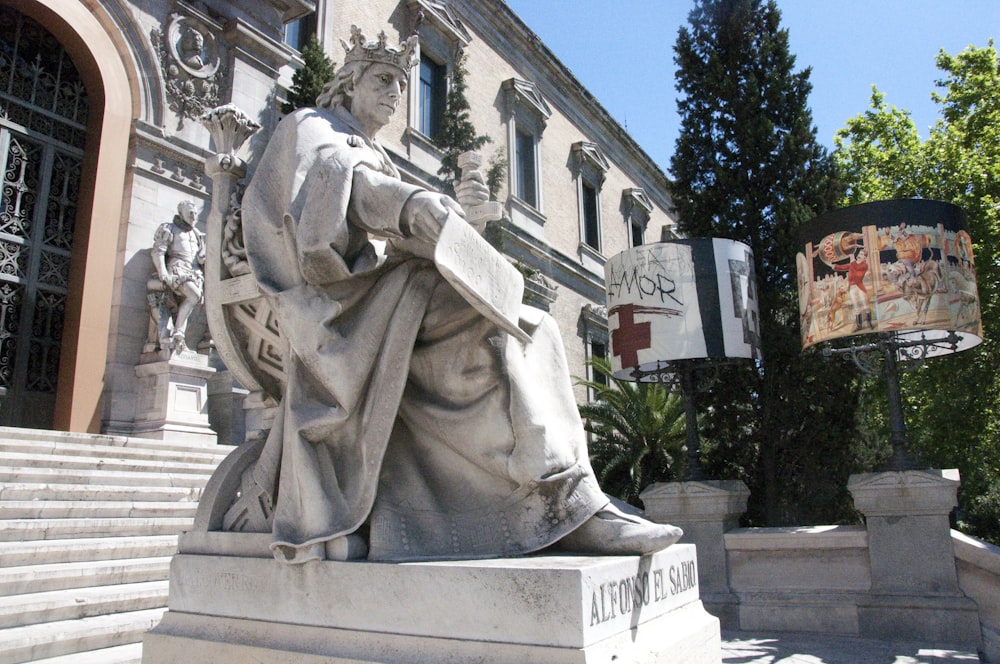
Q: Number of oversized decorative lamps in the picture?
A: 2